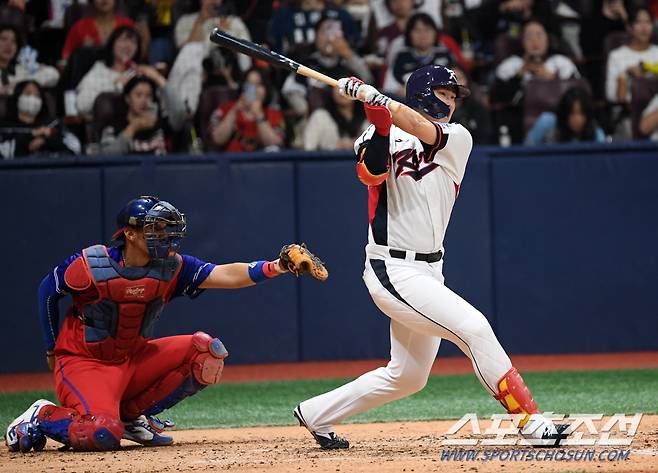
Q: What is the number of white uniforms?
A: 1